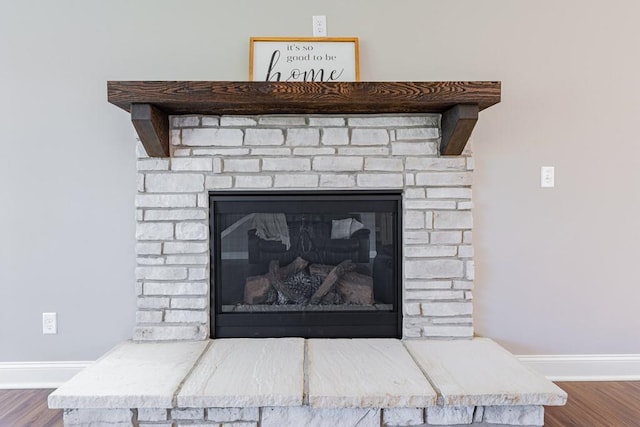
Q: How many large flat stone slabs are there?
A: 4